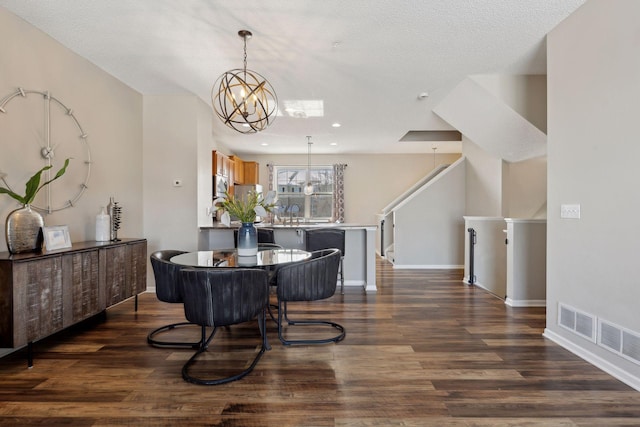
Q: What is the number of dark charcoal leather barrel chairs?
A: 4